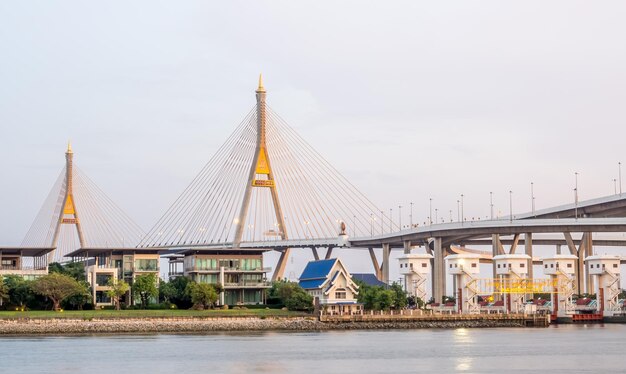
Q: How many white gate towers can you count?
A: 5